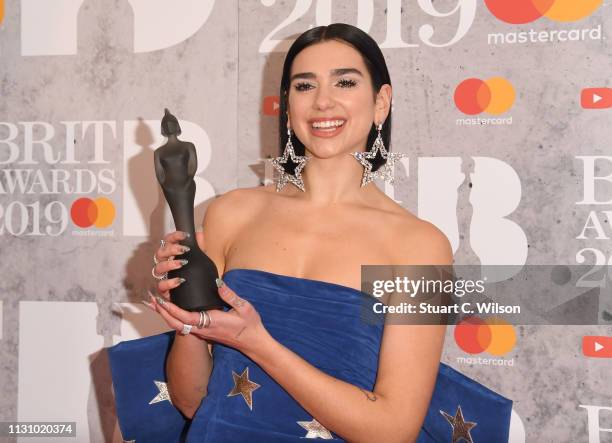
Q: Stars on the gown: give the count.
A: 4